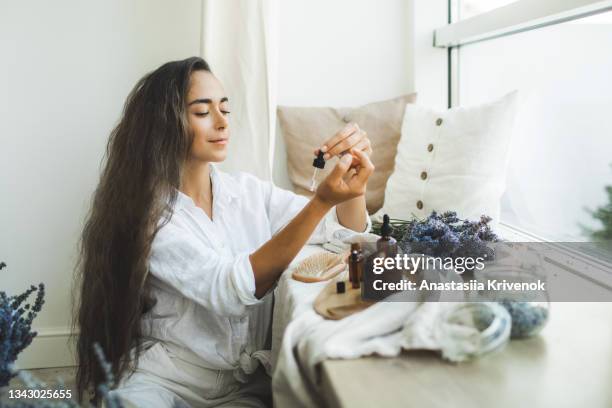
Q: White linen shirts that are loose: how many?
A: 1